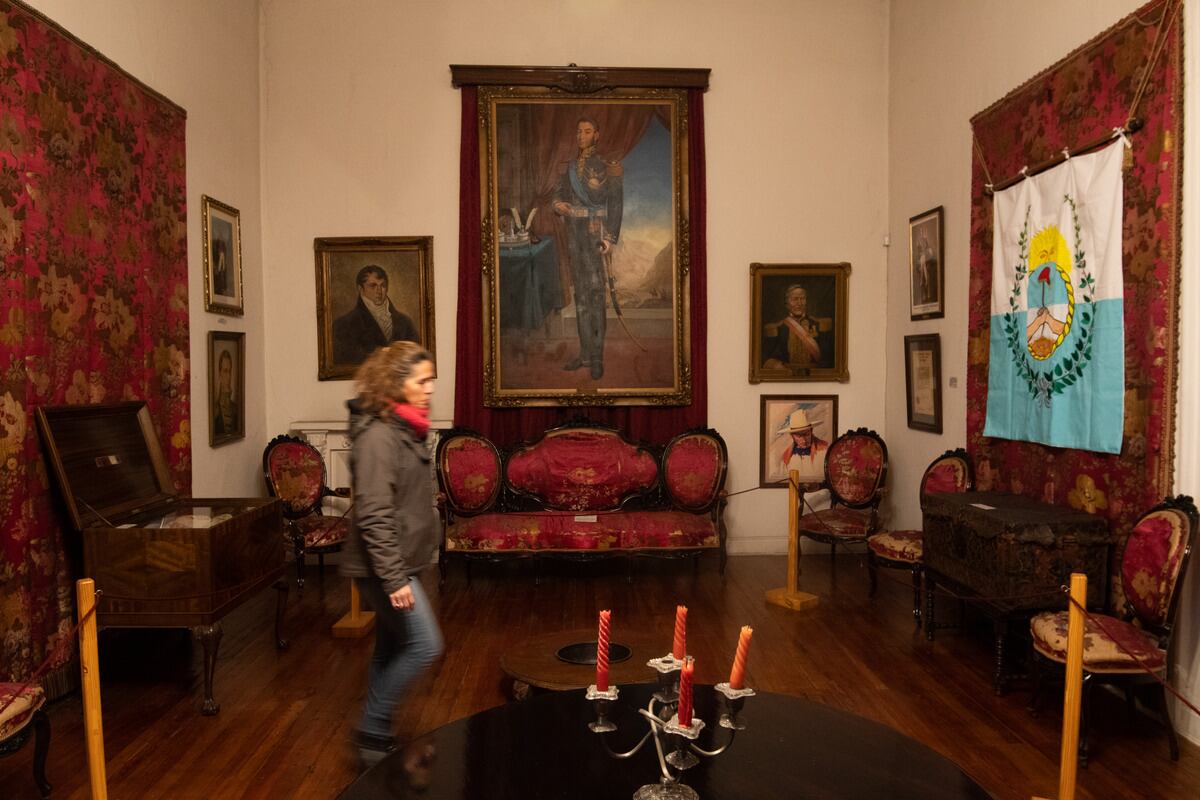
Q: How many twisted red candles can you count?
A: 4